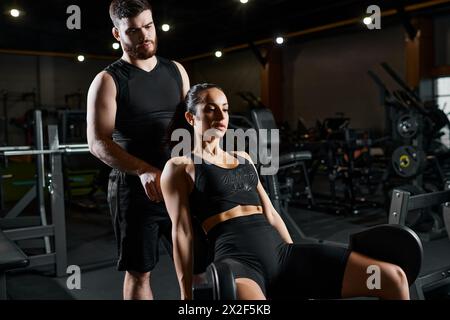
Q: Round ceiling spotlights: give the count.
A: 8